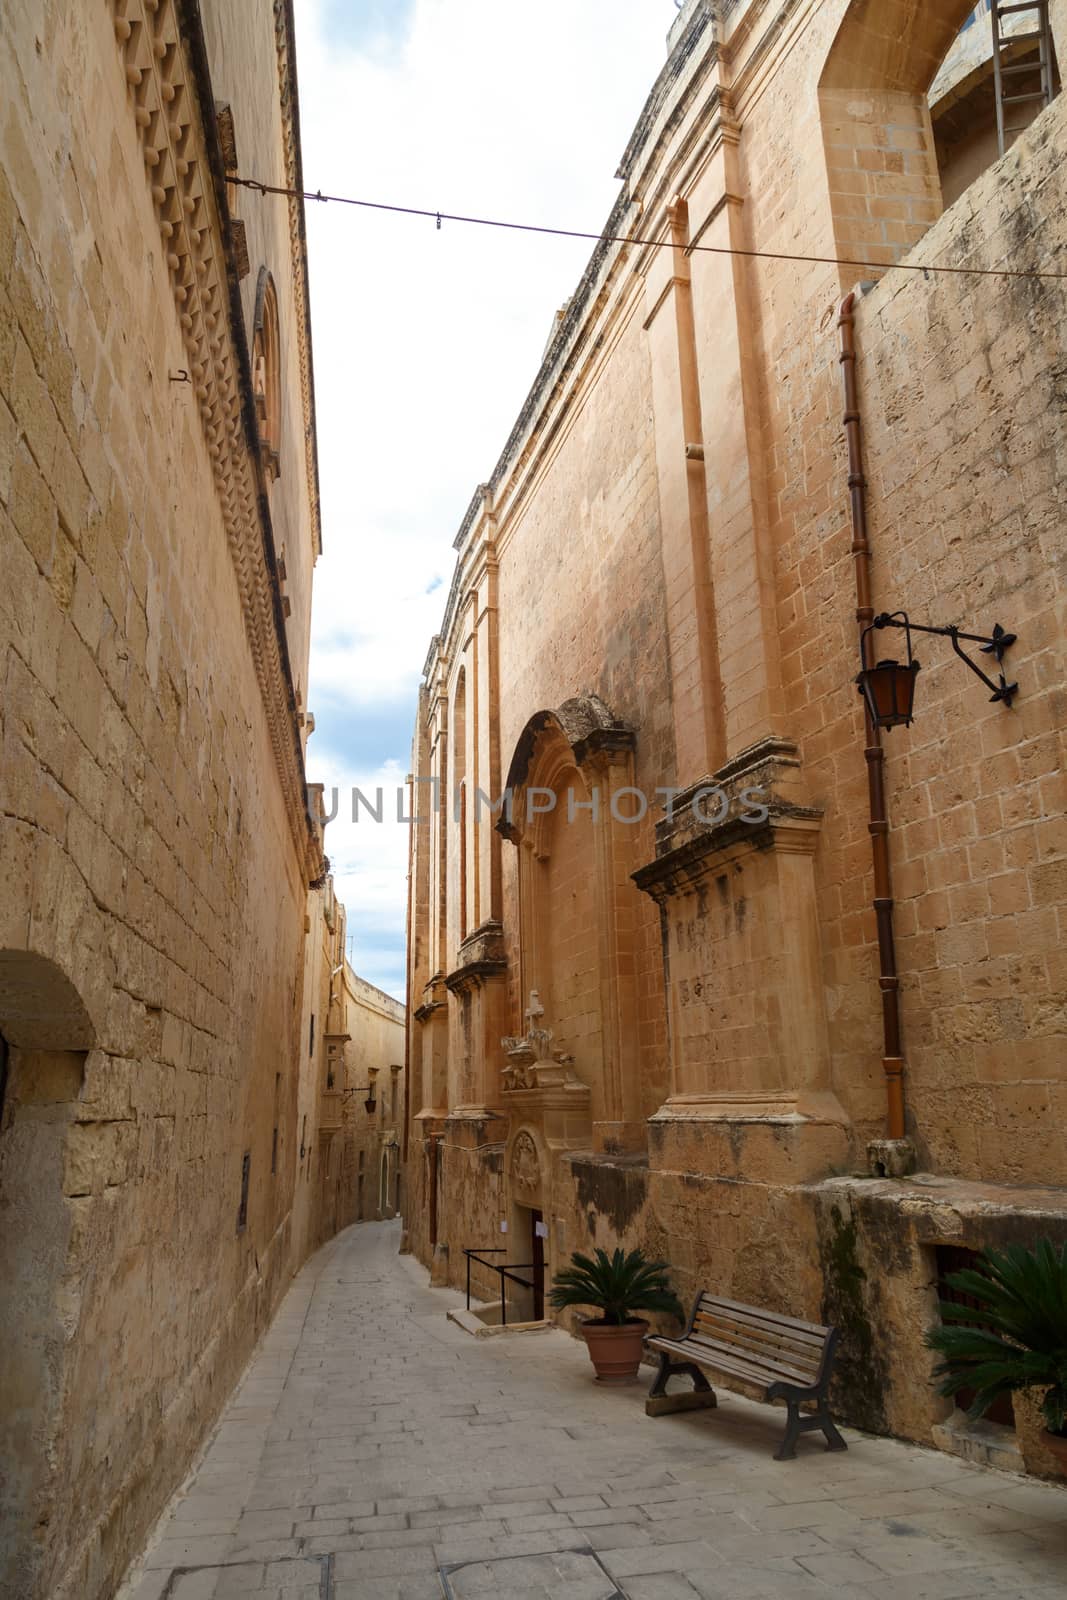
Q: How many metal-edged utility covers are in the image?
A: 2